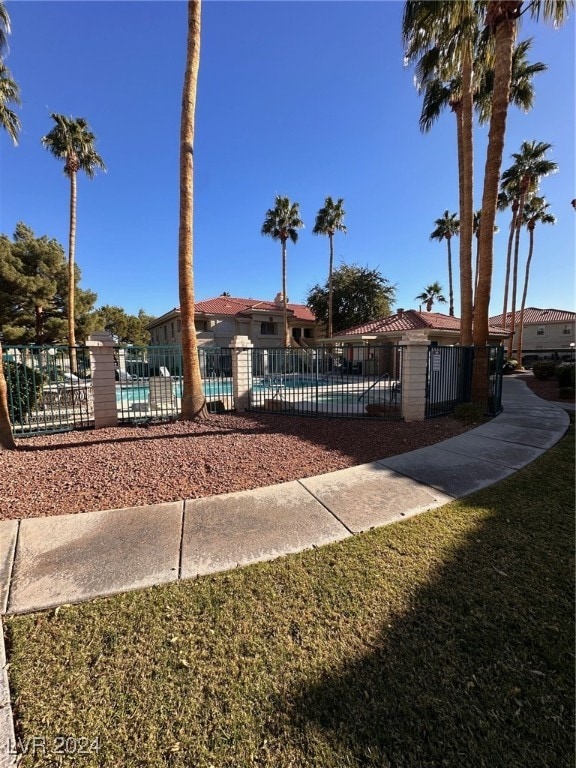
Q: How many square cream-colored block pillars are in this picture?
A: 3